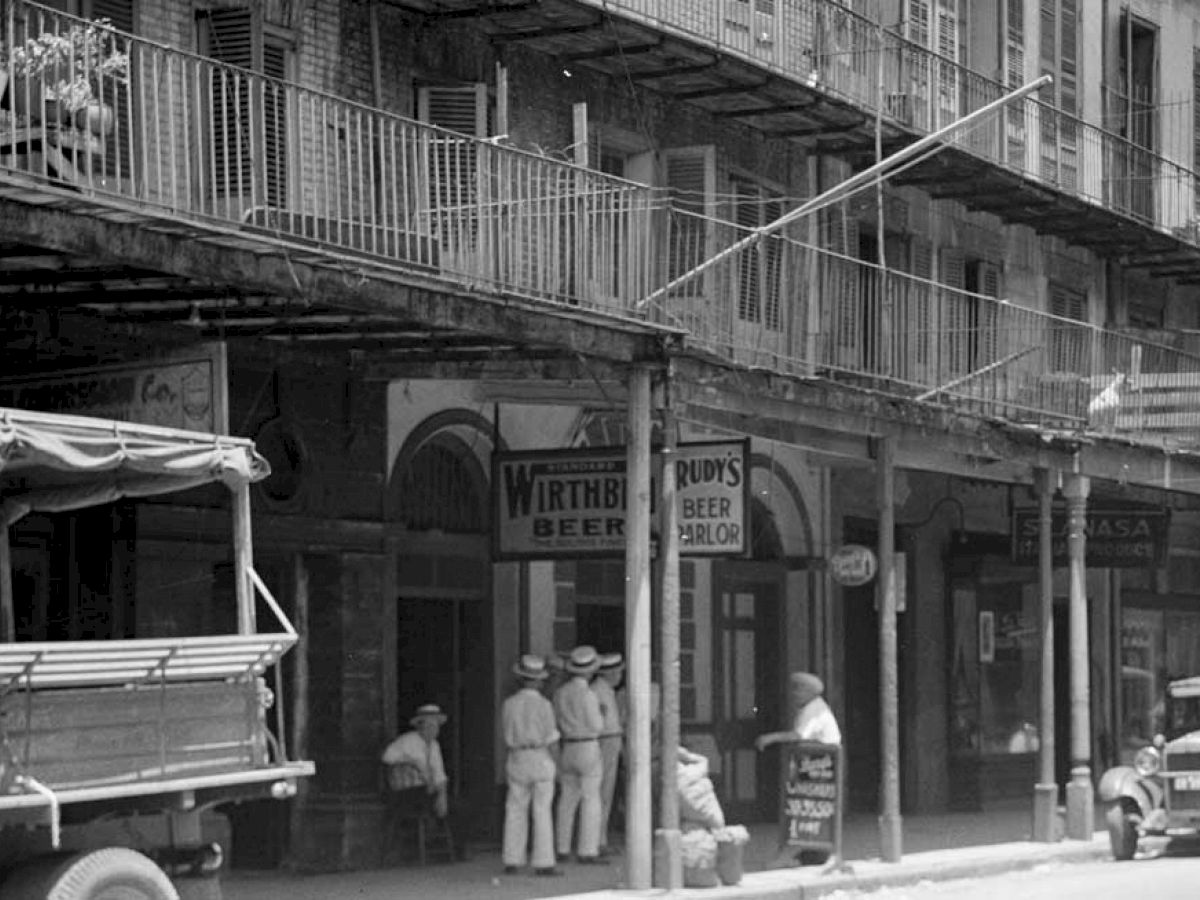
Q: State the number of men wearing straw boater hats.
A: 4